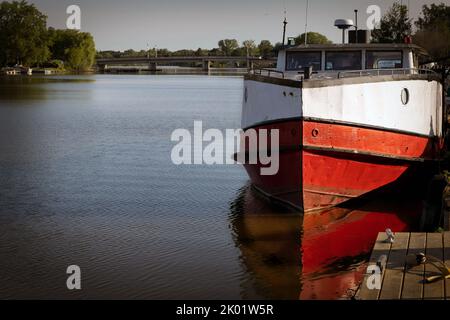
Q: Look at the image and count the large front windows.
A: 3